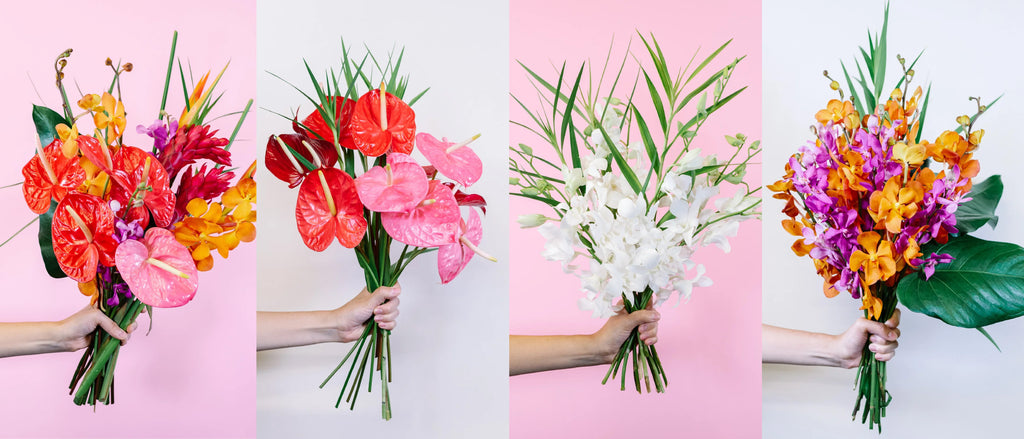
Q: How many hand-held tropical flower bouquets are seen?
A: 4